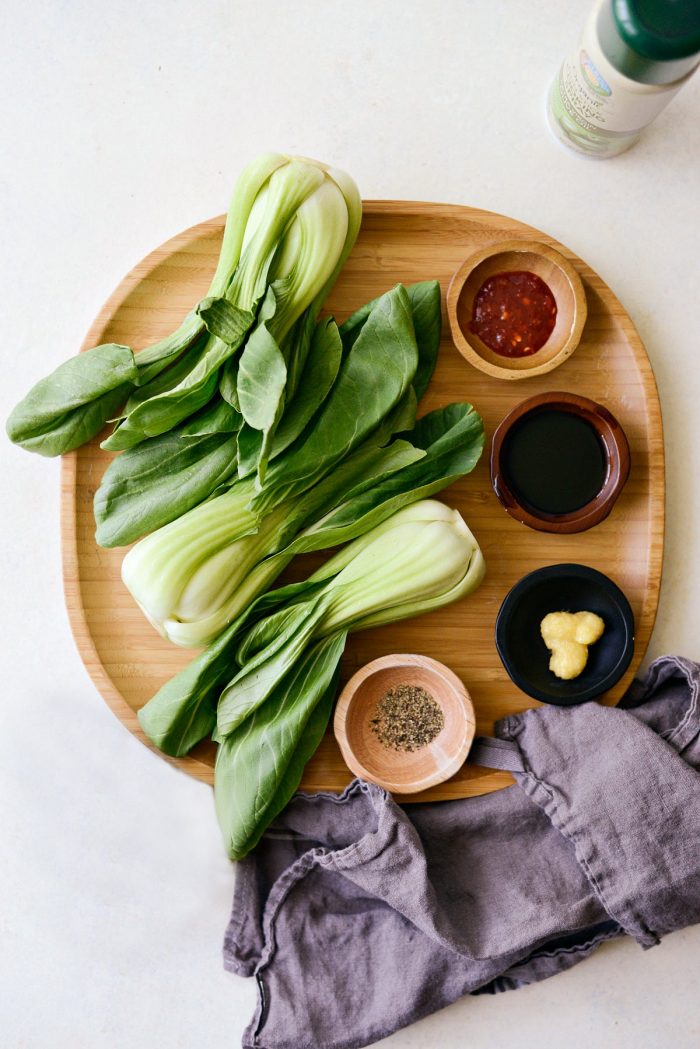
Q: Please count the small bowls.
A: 4